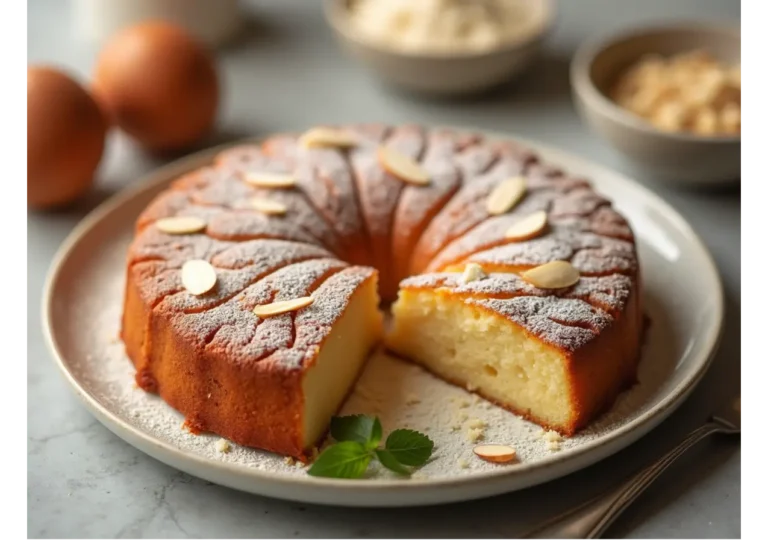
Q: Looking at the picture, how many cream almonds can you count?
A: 11